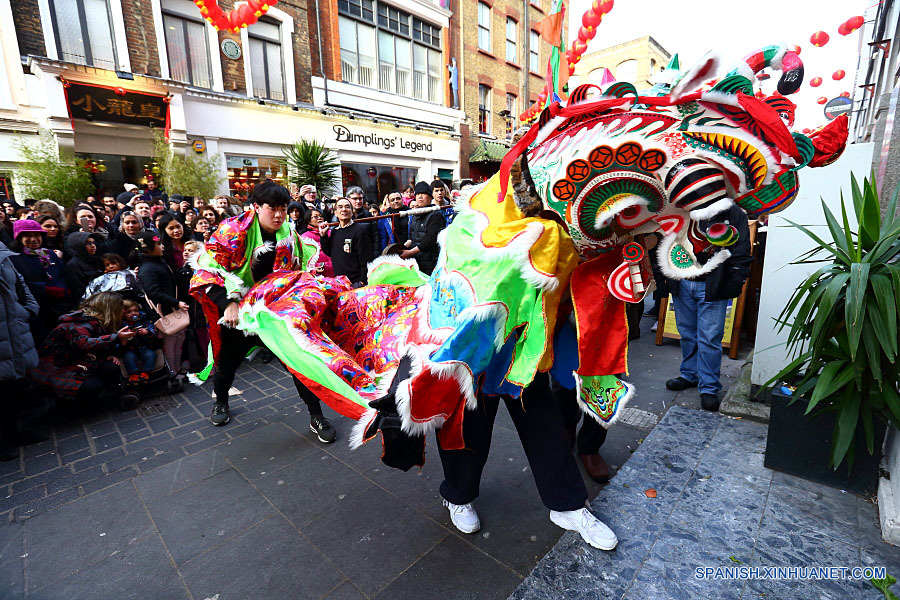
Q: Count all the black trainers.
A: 2